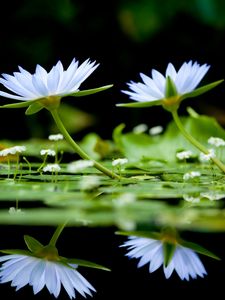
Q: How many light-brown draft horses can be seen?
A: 0